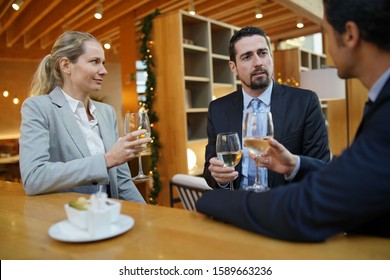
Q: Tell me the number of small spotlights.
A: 6